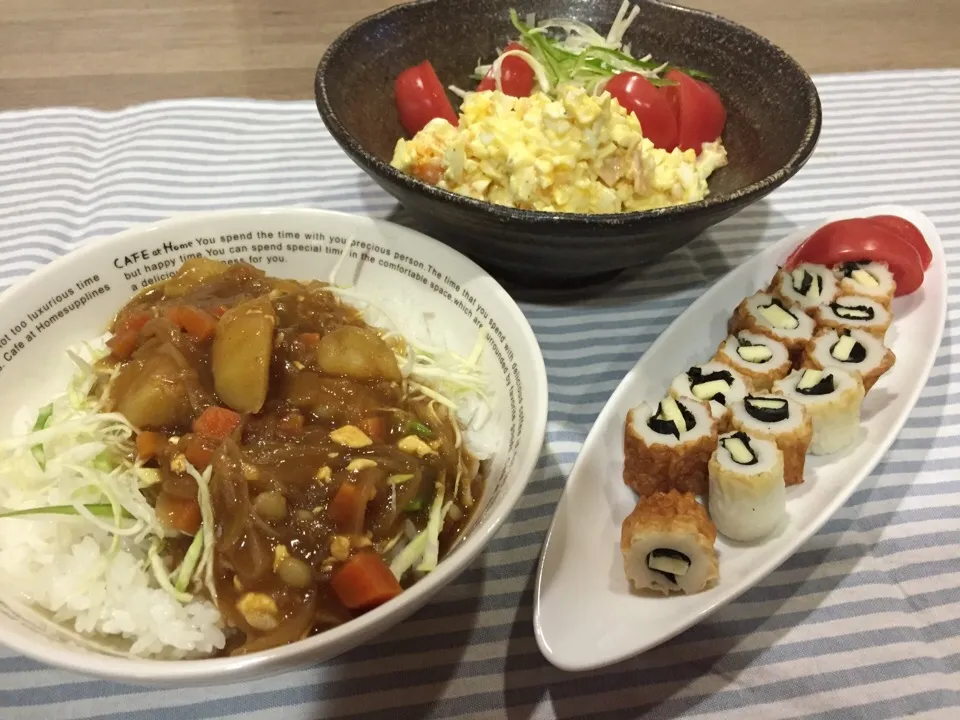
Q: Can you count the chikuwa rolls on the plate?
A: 12